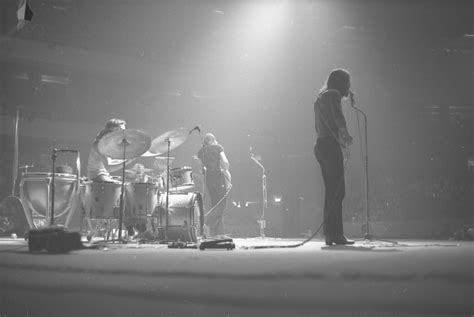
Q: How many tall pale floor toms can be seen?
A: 2